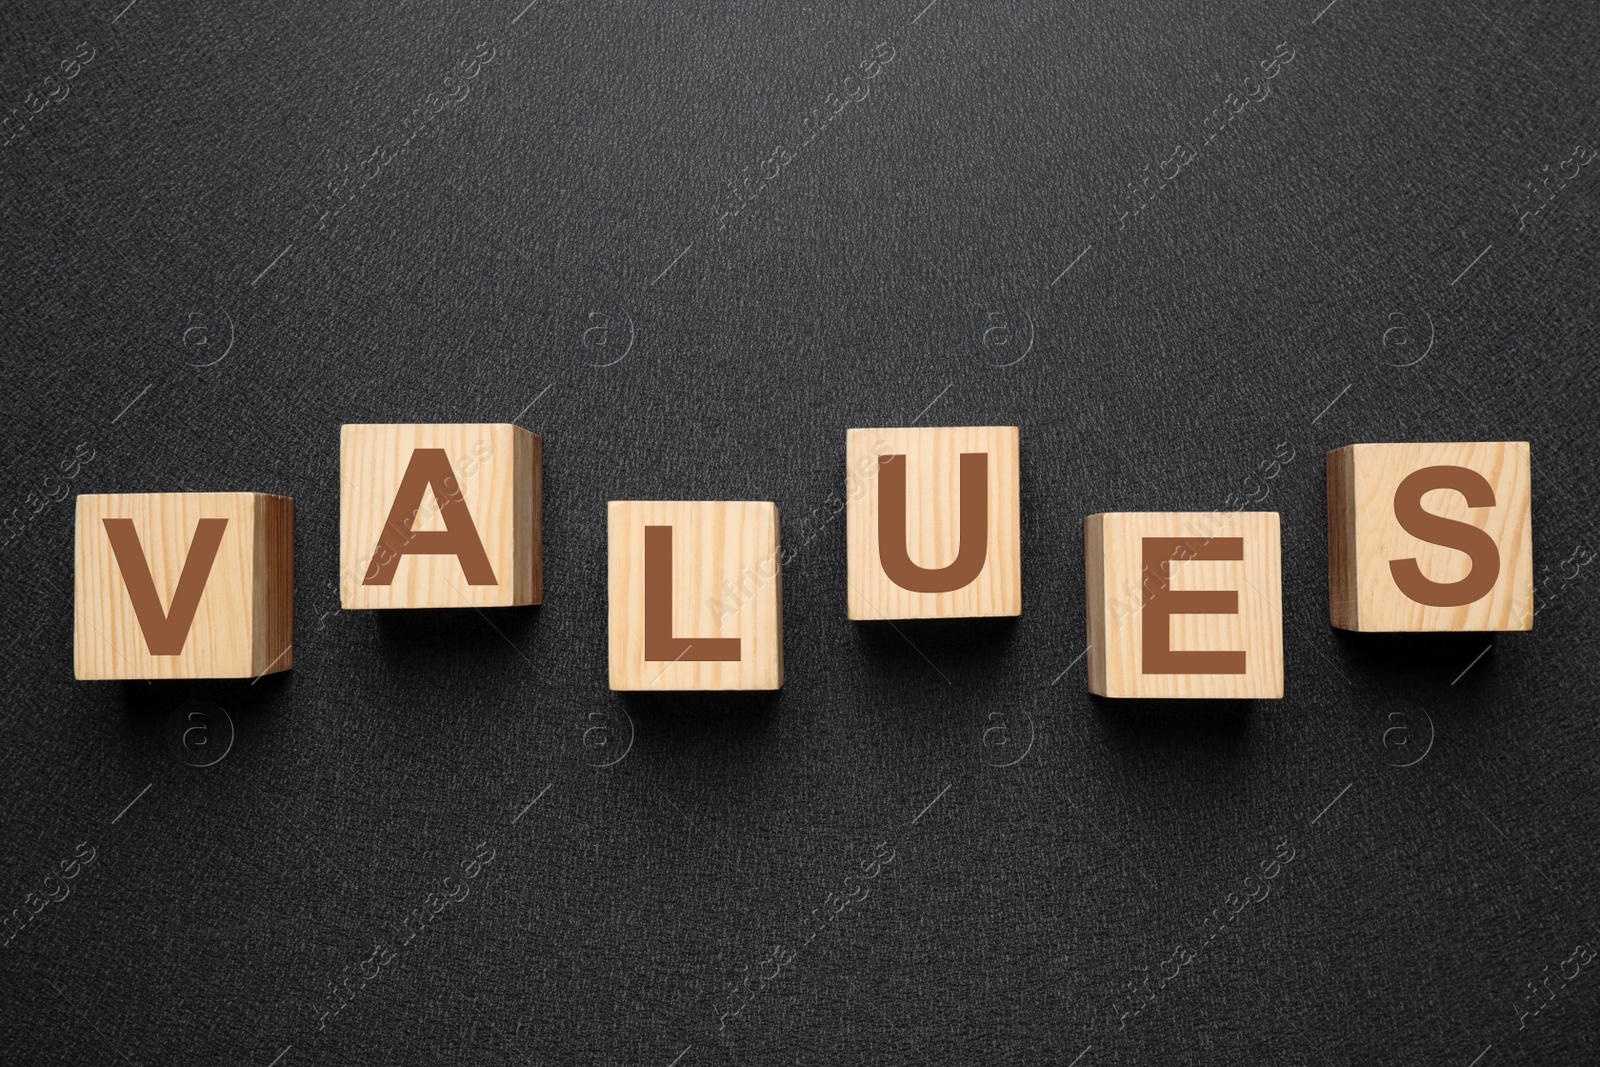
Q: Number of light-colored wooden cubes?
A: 6